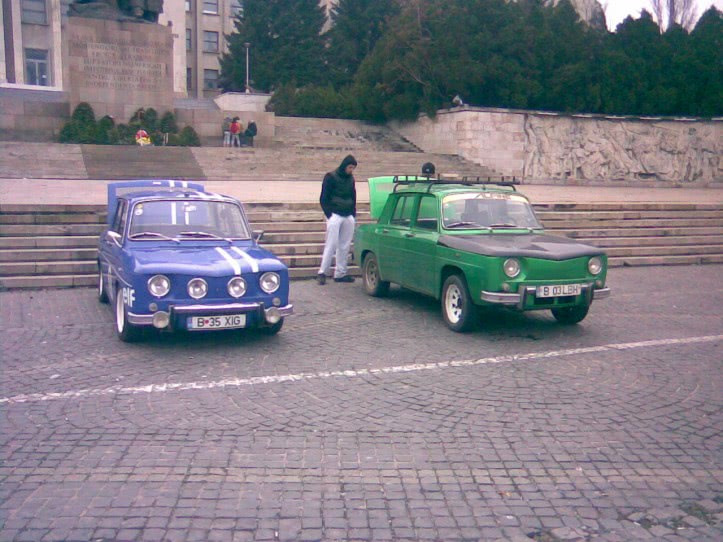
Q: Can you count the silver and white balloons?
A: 0